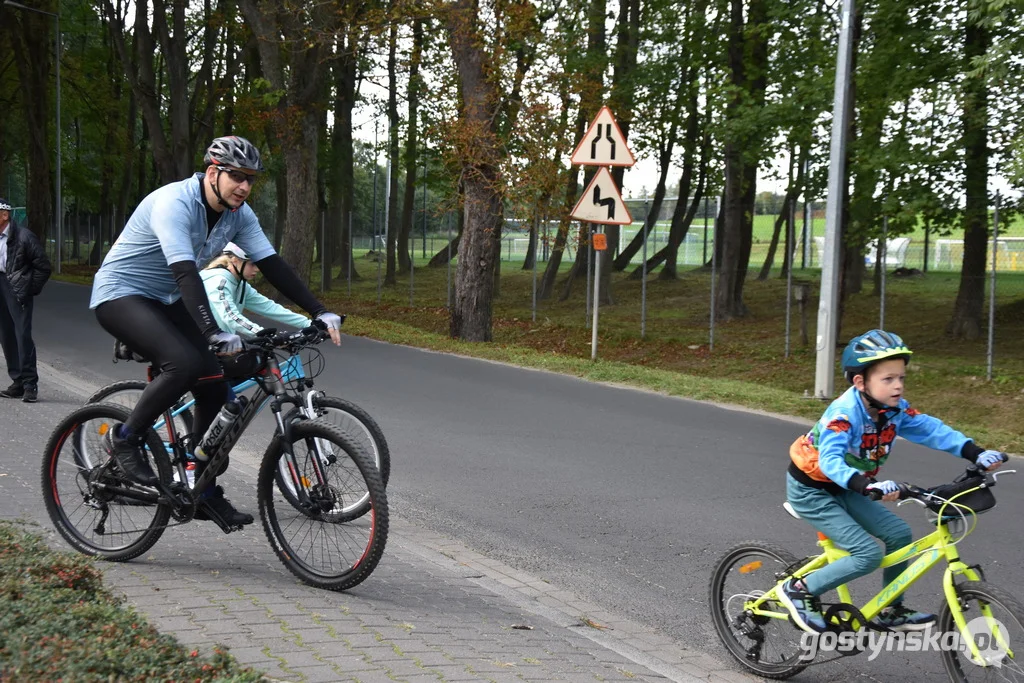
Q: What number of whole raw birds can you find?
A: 0